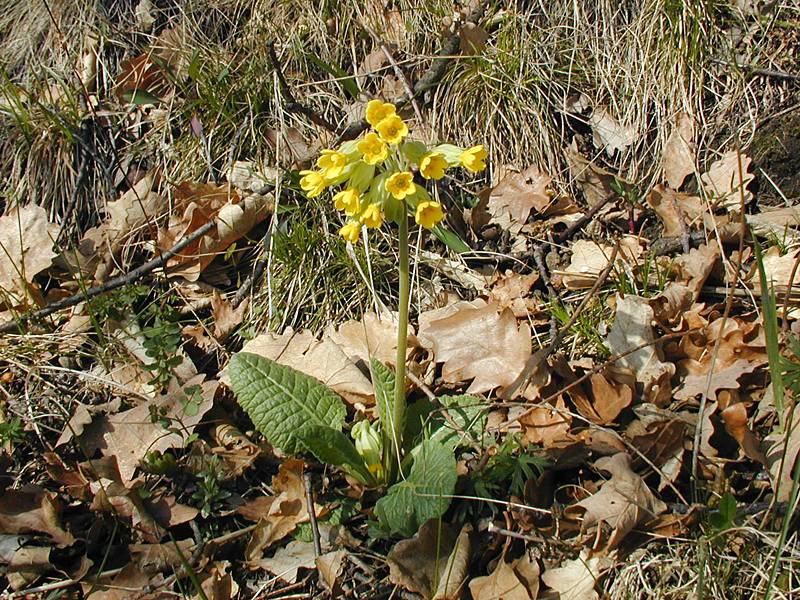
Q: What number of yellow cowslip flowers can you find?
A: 12